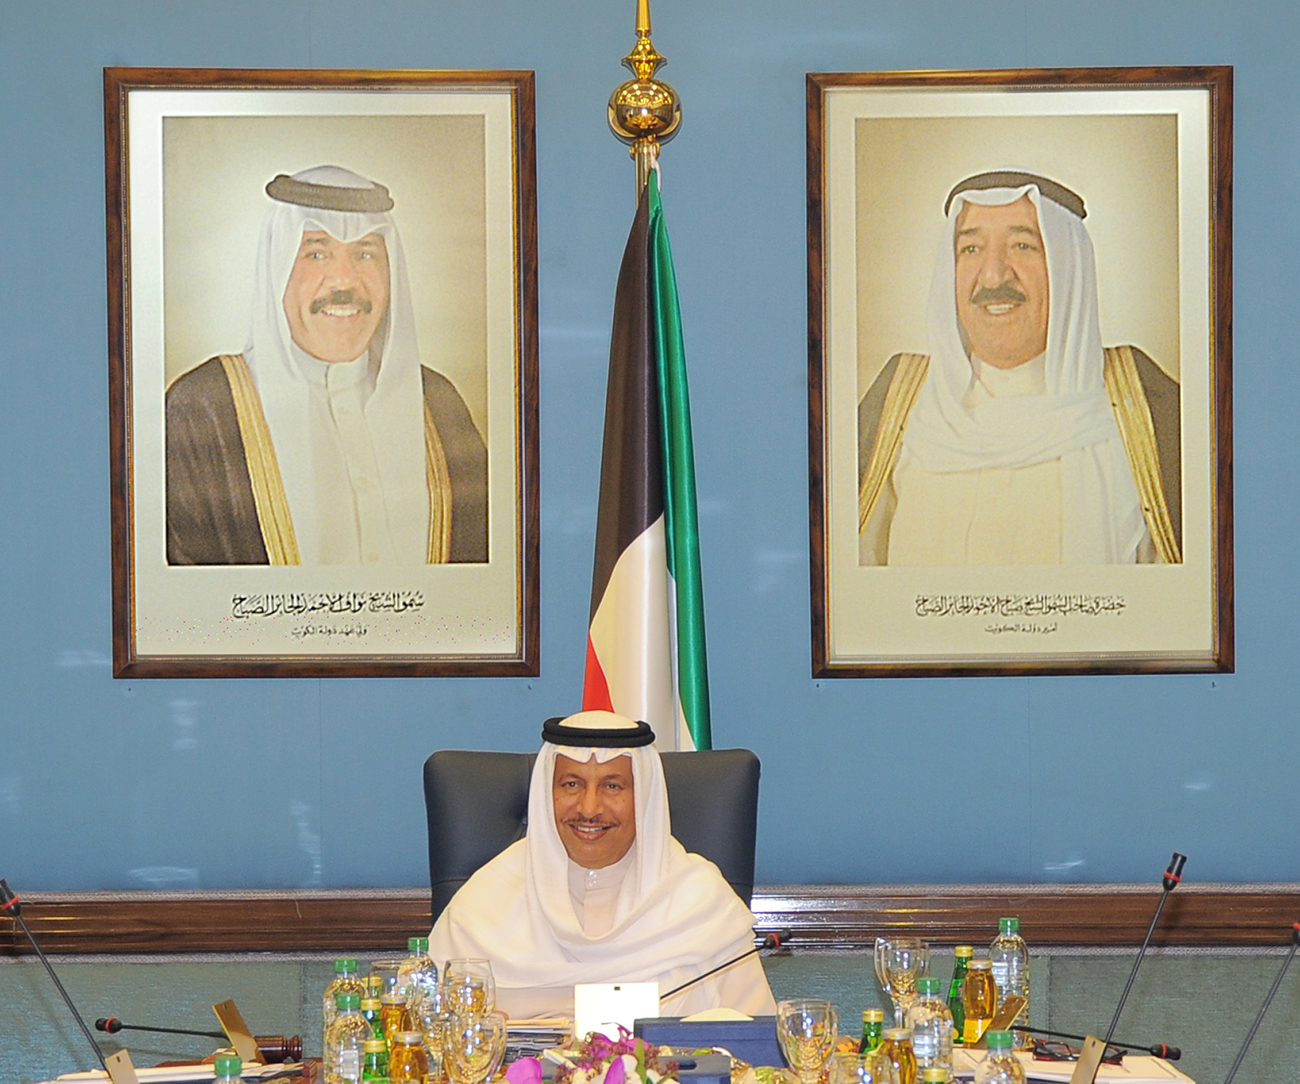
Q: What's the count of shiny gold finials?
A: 1